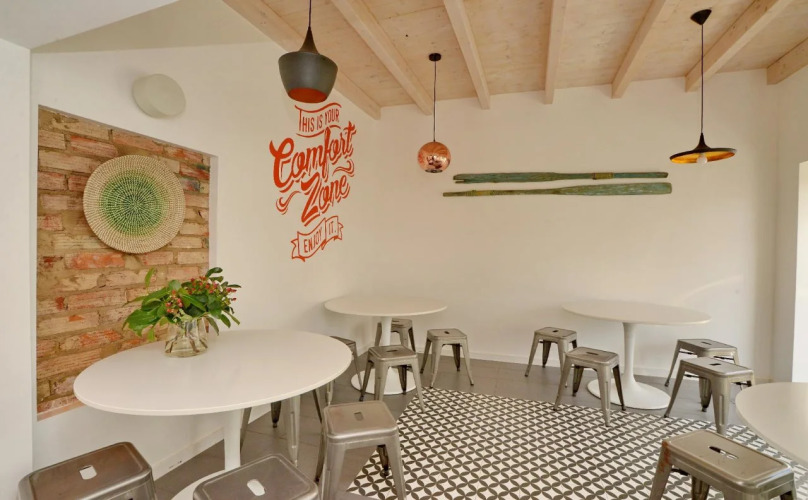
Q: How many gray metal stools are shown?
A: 13